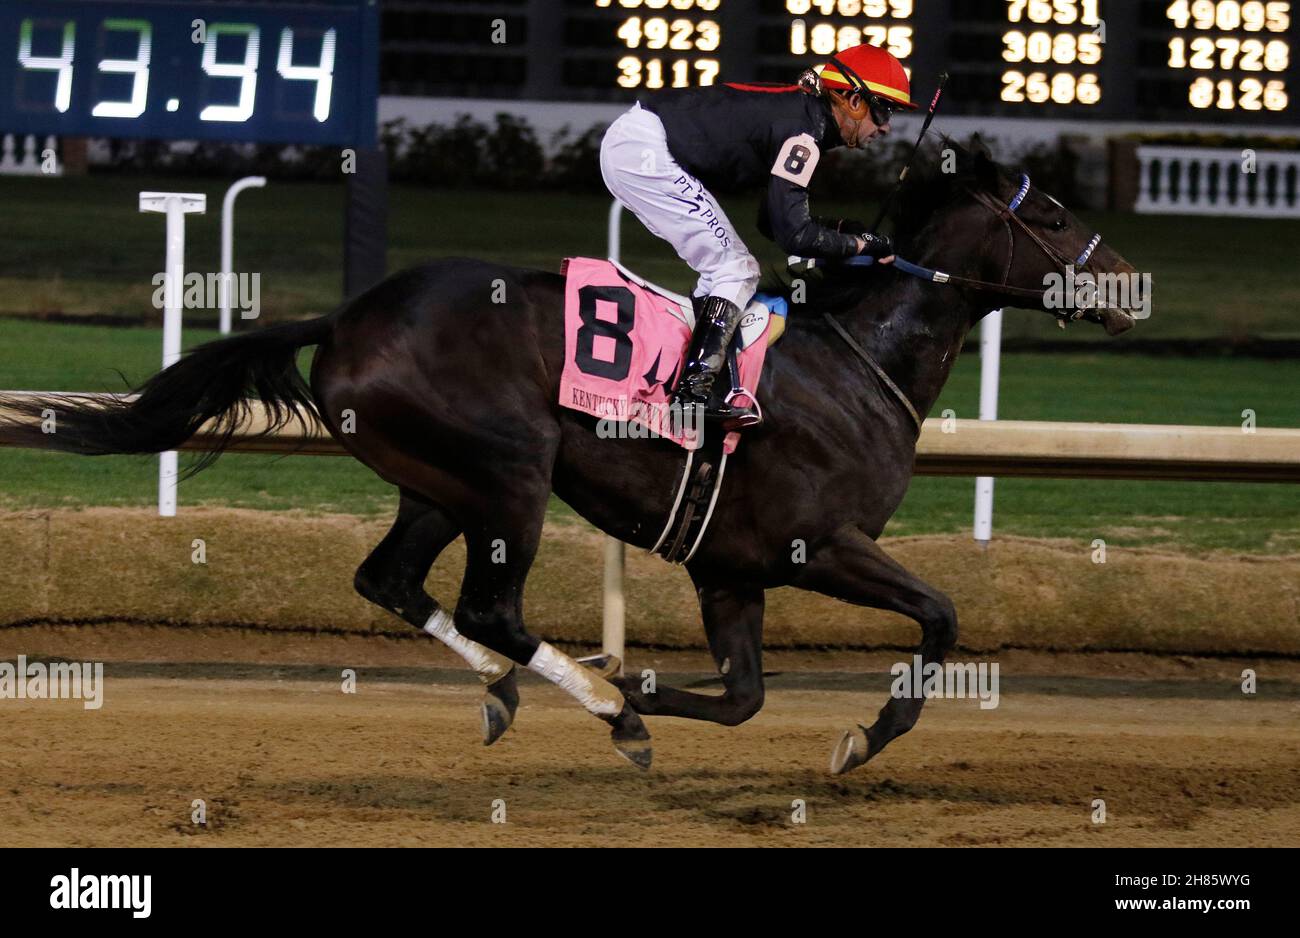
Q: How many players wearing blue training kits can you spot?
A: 0